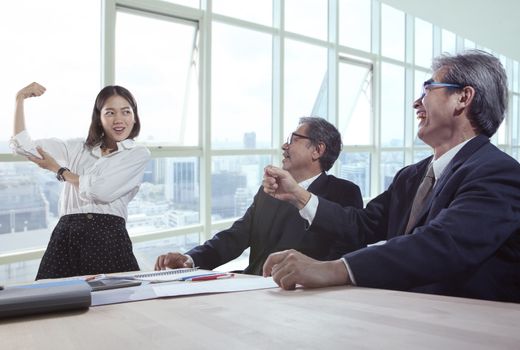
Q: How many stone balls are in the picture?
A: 0